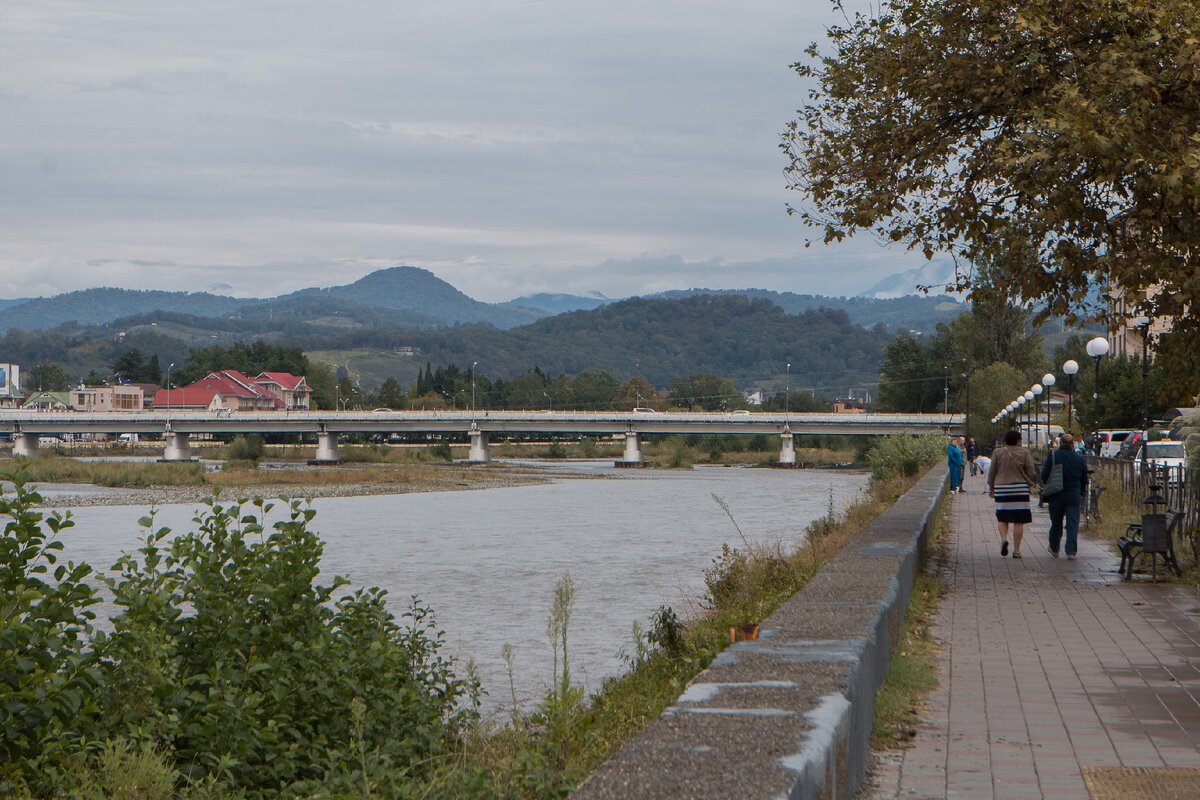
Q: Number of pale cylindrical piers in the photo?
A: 6